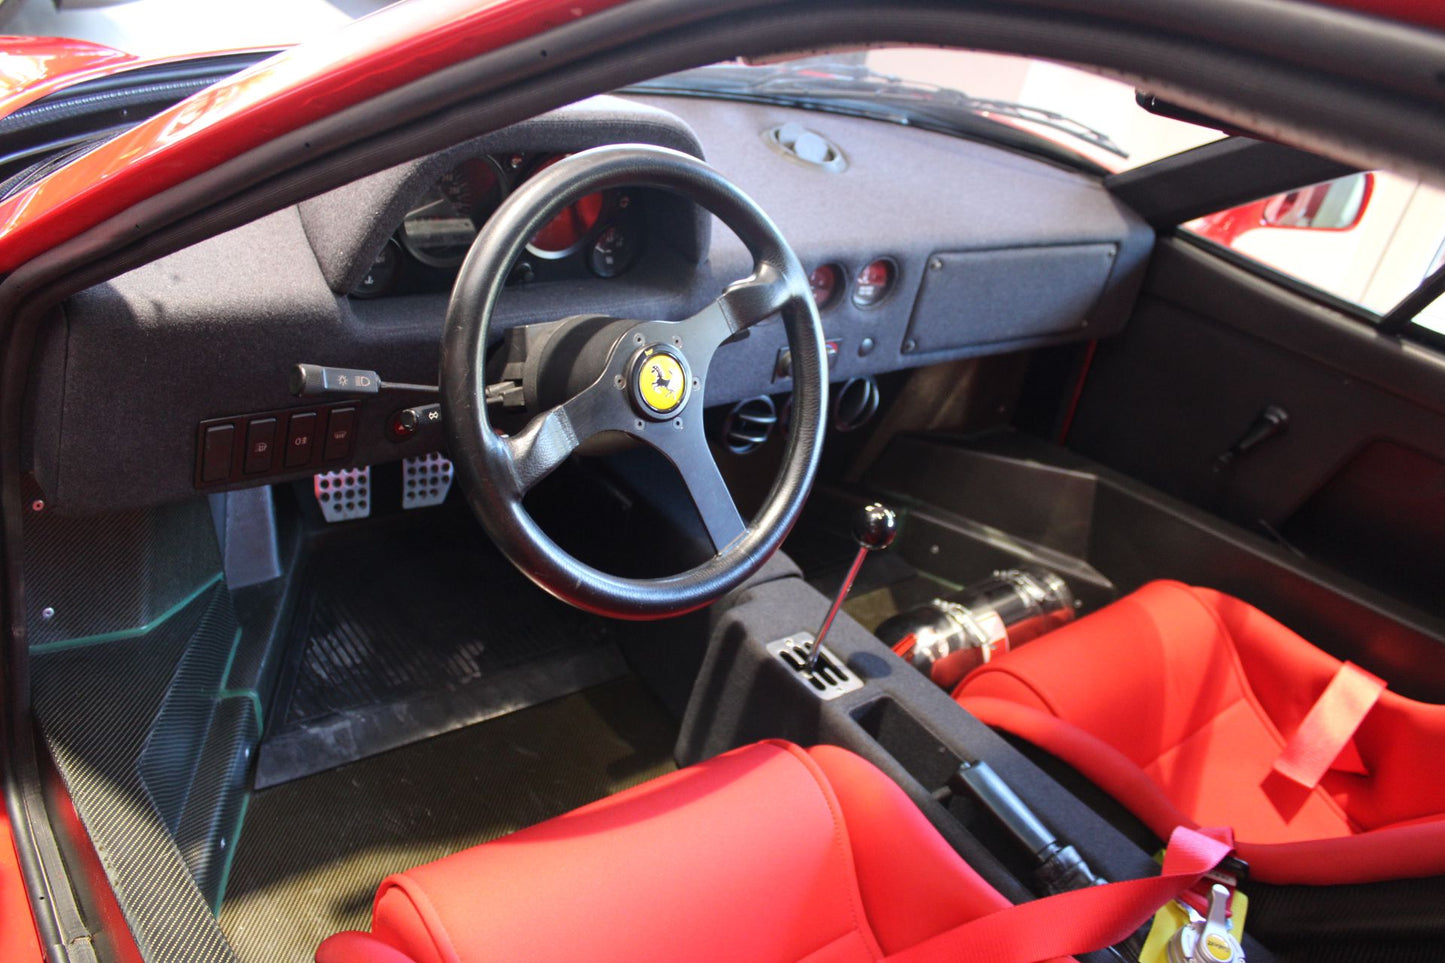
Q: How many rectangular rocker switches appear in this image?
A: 4